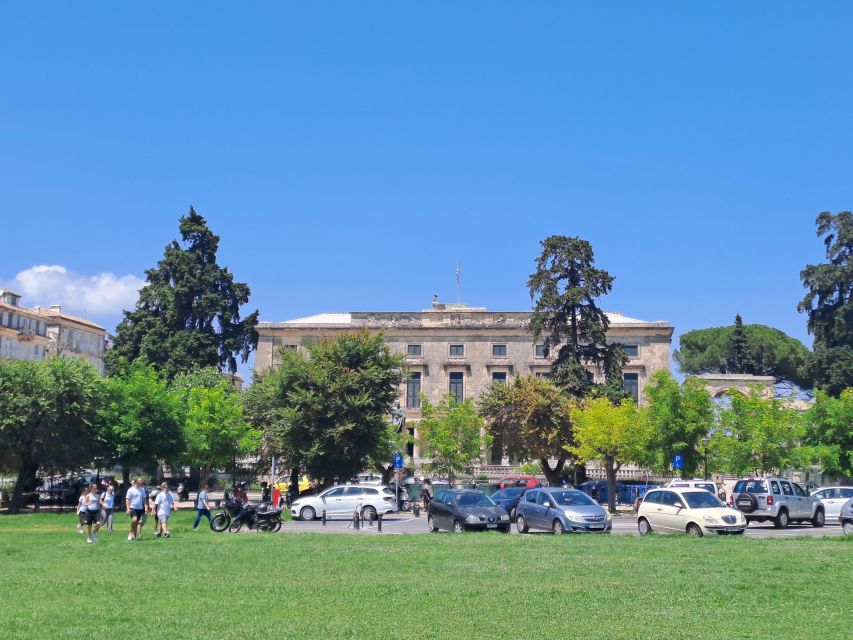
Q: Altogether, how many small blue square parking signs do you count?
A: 2